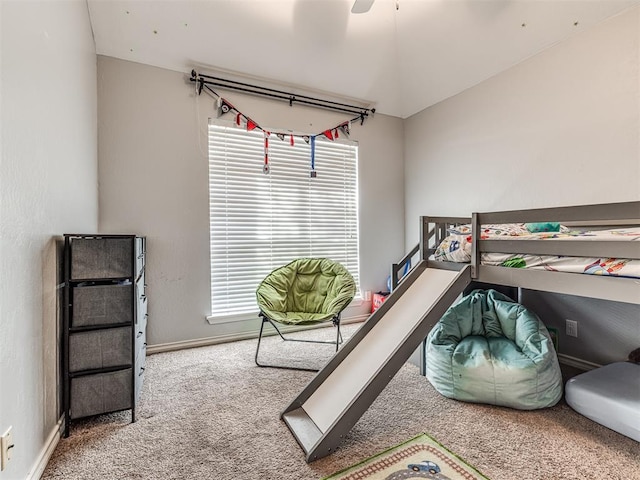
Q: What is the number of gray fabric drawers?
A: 4